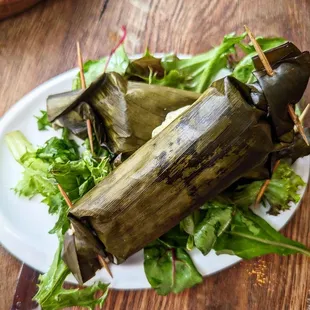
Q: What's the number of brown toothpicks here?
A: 4